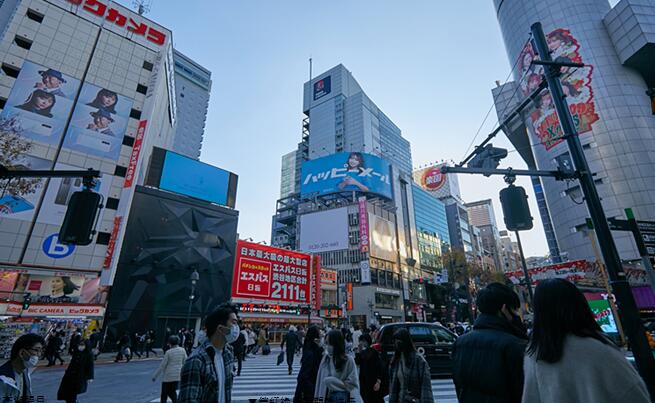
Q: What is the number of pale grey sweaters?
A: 2